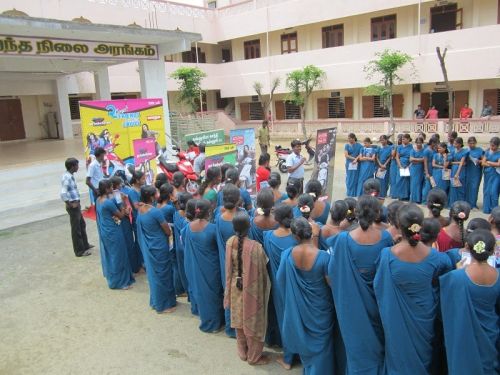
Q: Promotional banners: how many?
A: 6